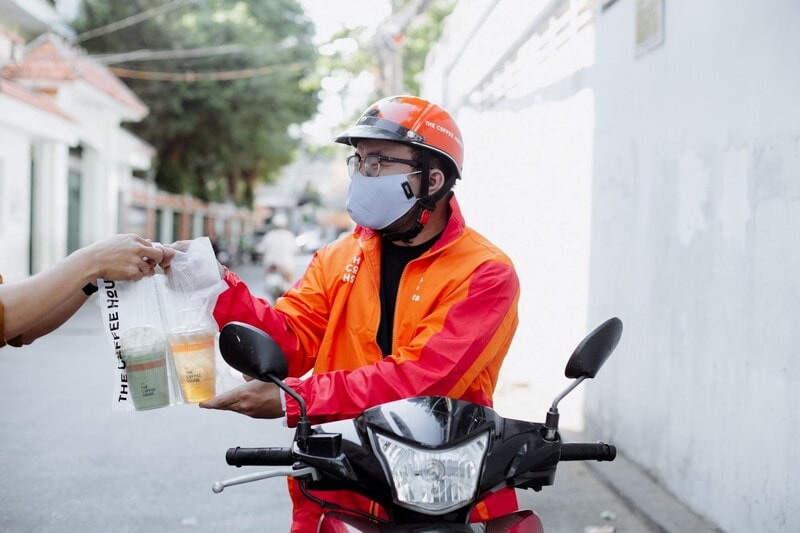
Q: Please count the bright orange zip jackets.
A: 1